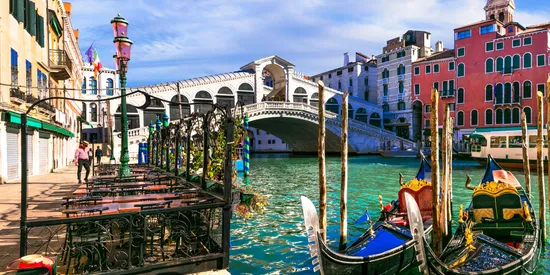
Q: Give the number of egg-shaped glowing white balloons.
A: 0